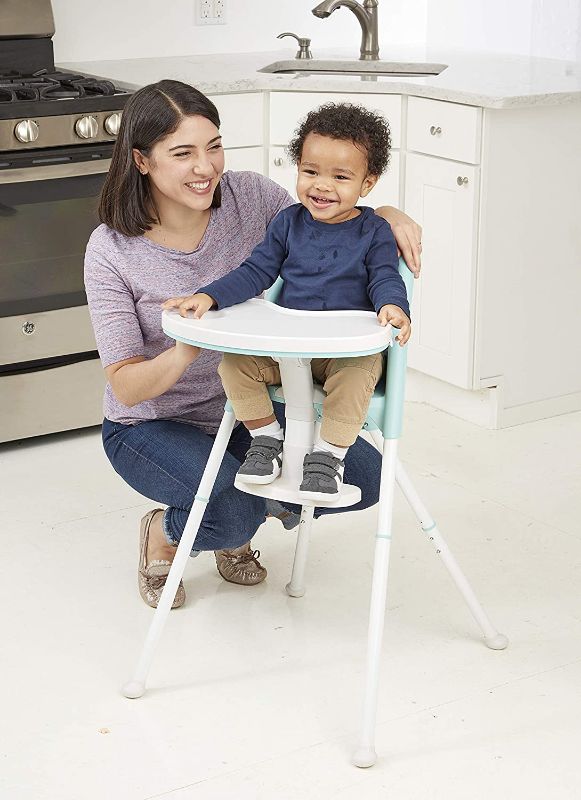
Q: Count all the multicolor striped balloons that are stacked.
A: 0